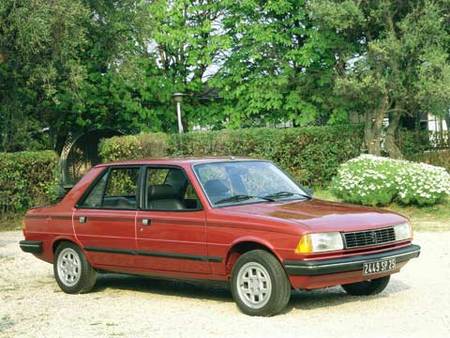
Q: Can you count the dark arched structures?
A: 1